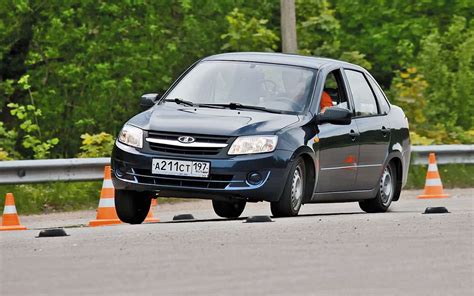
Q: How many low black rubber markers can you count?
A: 4